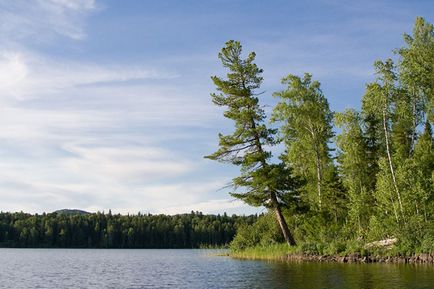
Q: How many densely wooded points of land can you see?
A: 2